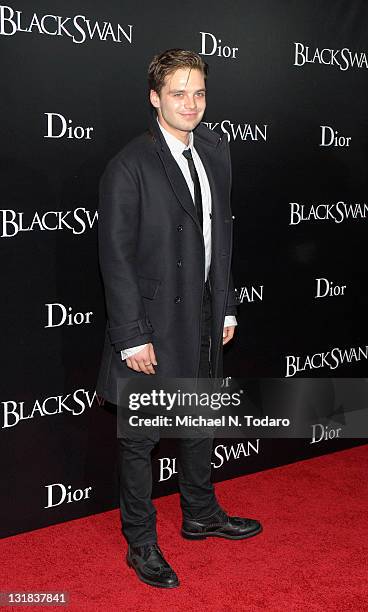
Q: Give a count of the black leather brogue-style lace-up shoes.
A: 2